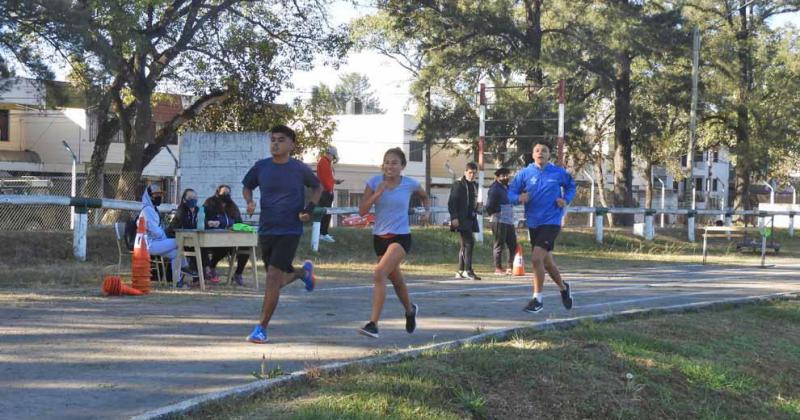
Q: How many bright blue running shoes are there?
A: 2